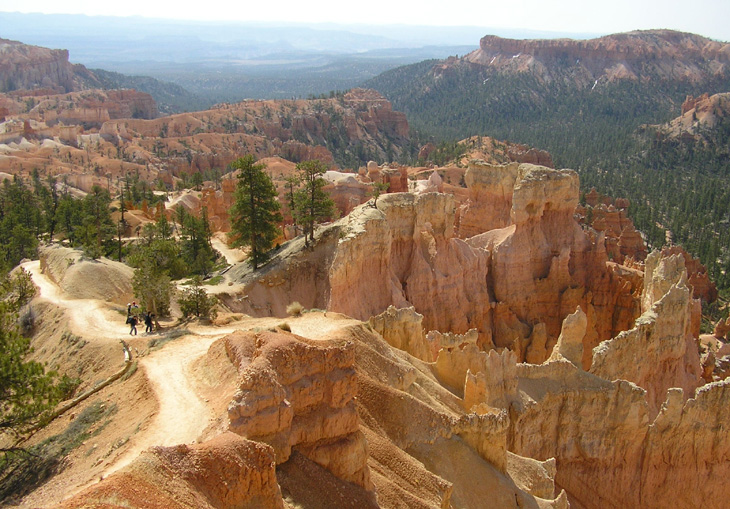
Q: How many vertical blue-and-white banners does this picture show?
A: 0